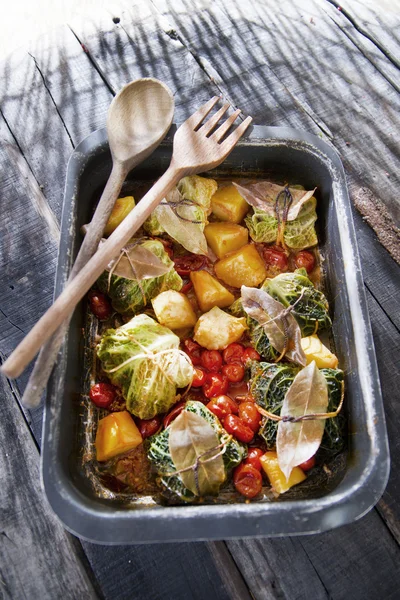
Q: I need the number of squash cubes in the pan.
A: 10